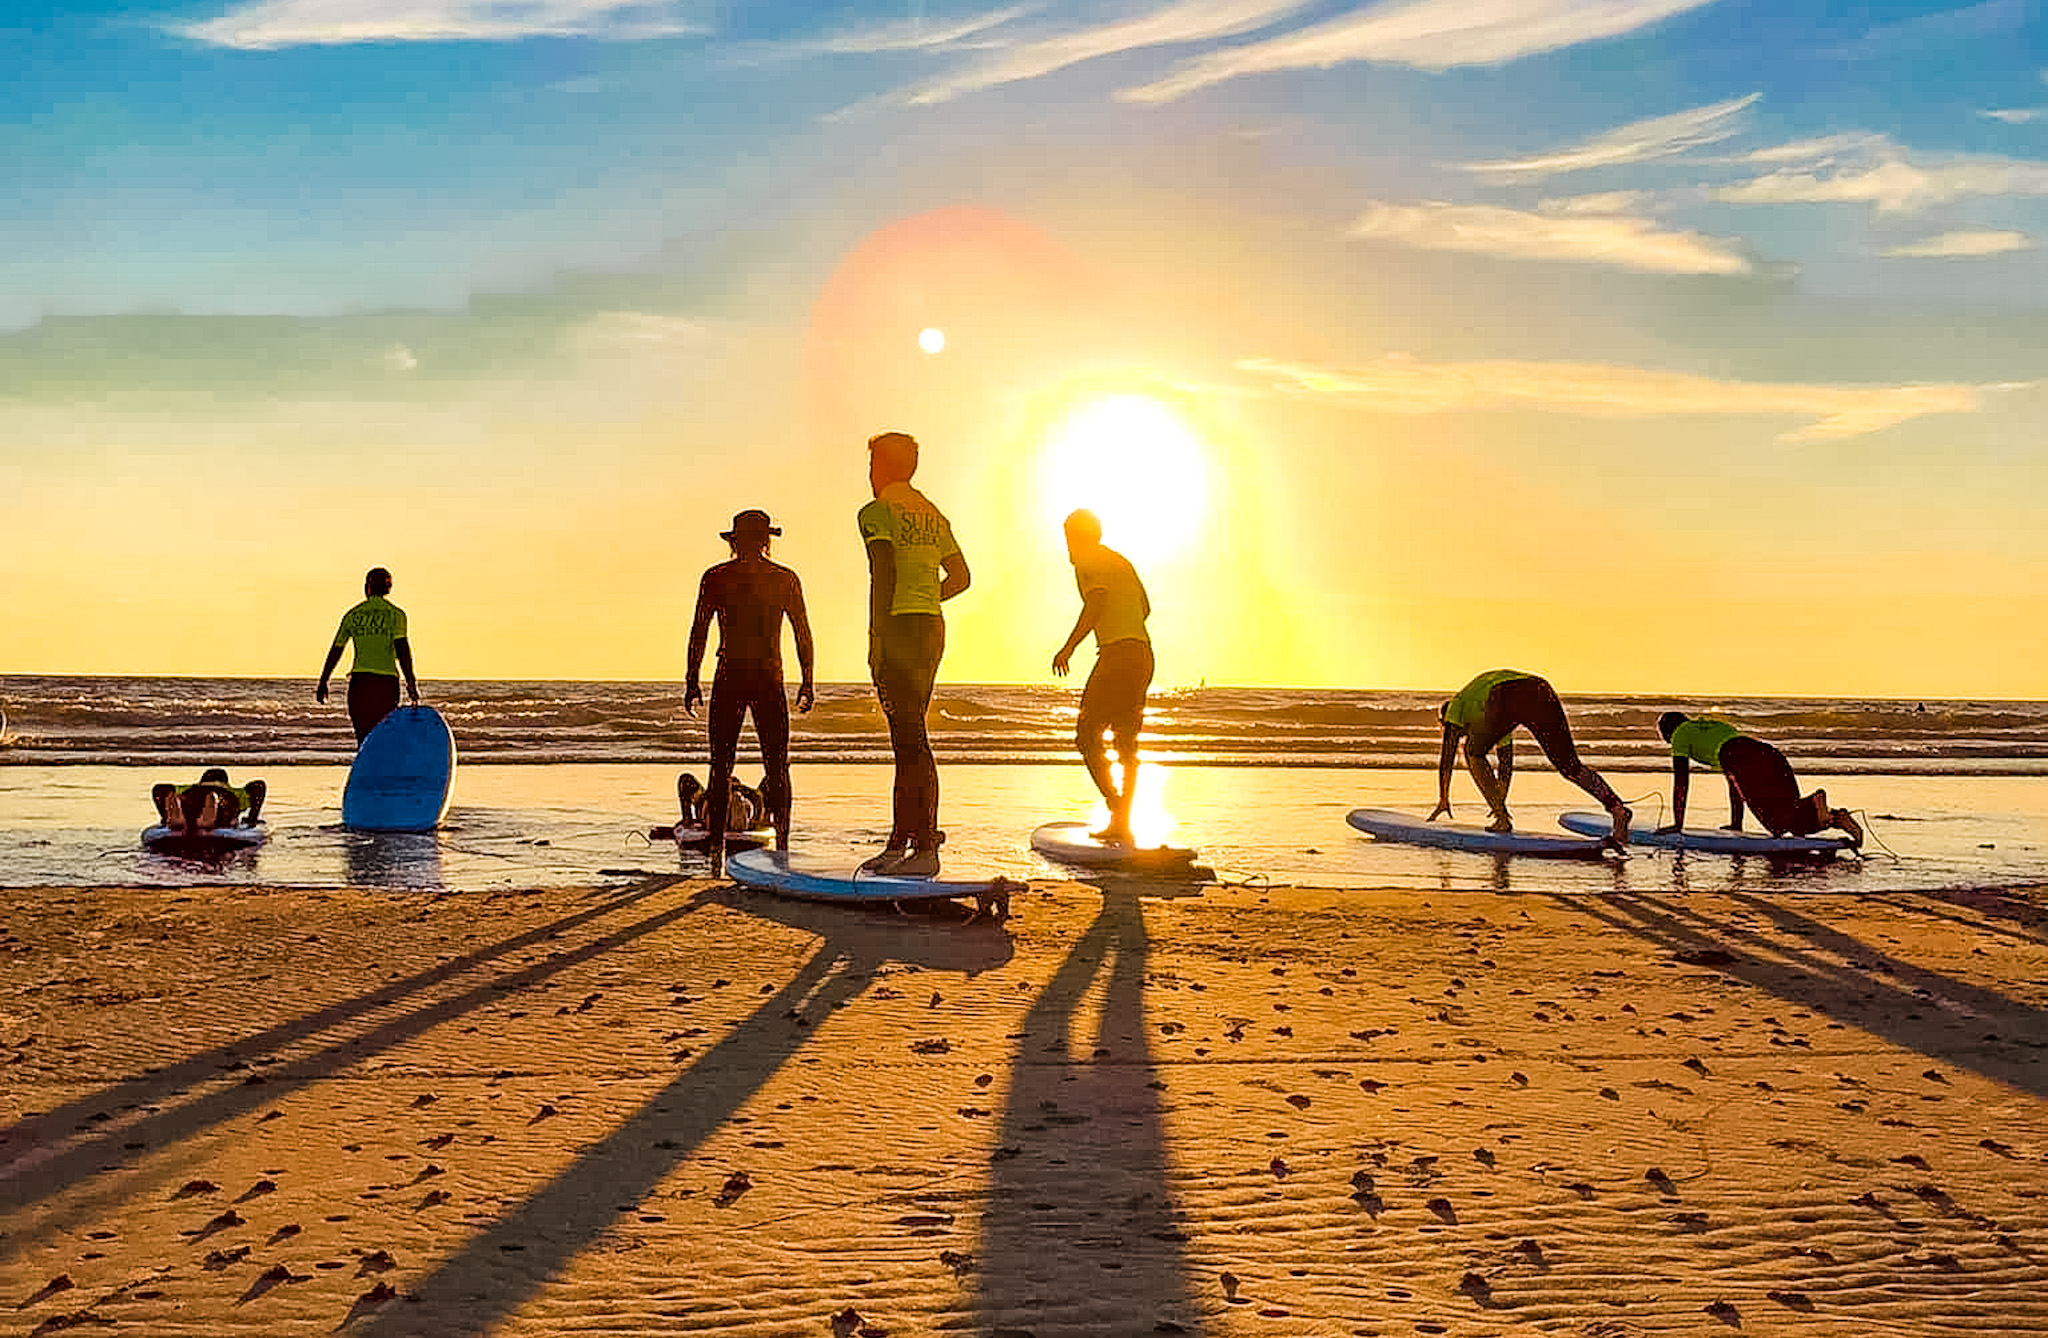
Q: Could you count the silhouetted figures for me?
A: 8